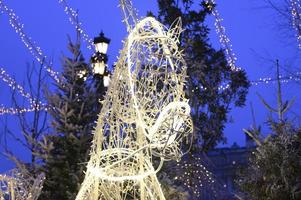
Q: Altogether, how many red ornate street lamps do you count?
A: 0